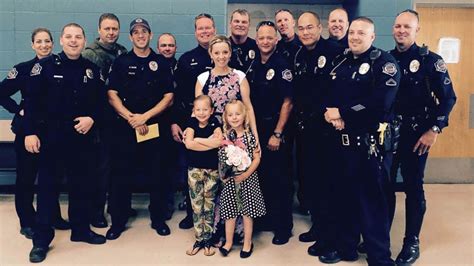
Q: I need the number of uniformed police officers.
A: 13